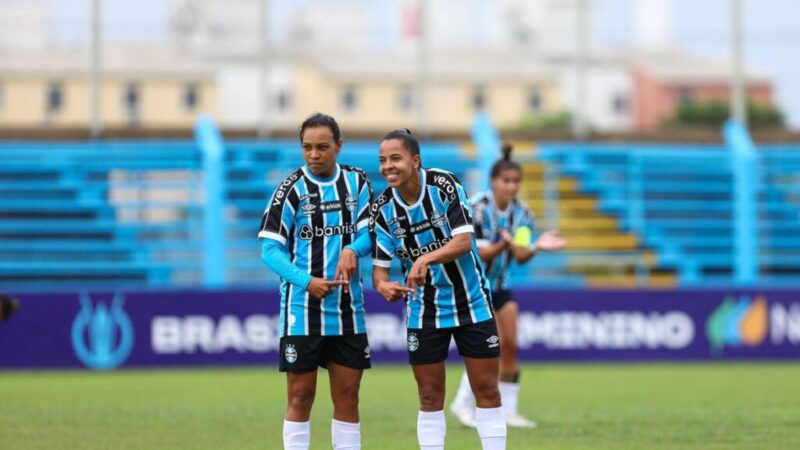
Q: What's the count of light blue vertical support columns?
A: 3